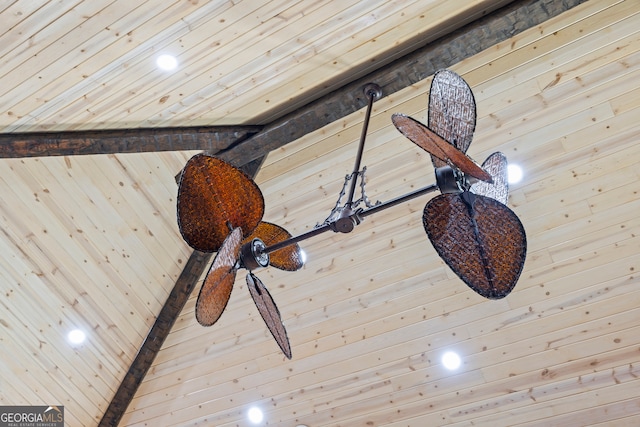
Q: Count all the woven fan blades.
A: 8